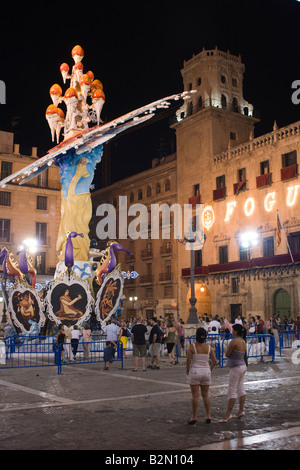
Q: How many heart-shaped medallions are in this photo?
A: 3